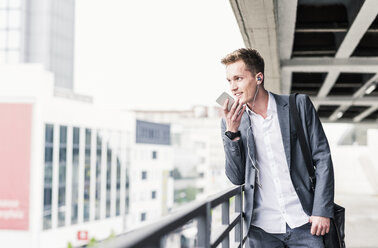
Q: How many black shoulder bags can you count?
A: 1